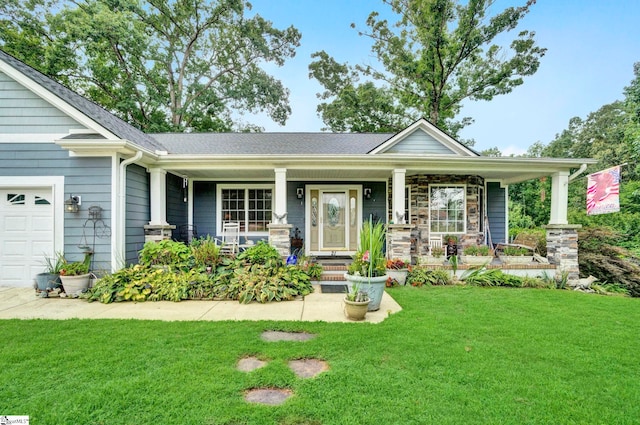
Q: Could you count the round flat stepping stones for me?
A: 4